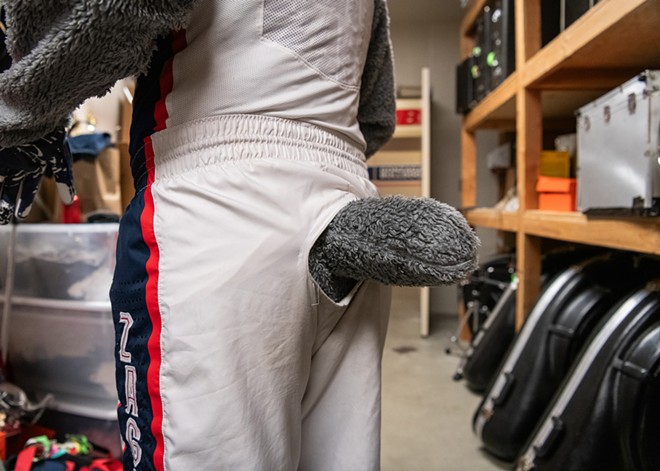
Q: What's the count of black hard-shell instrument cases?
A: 3